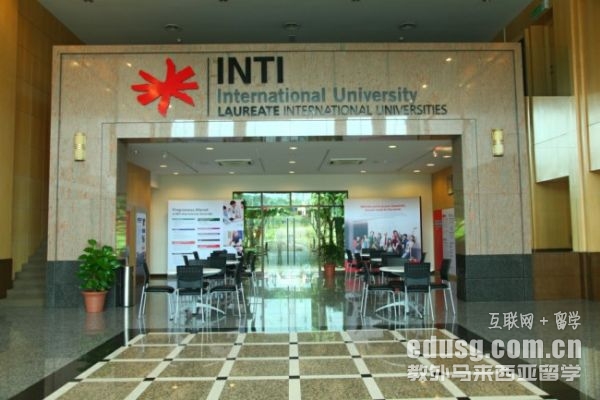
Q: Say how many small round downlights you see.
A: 12